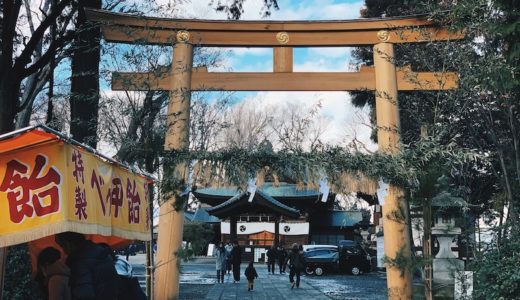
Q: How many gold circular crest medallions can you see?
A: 3